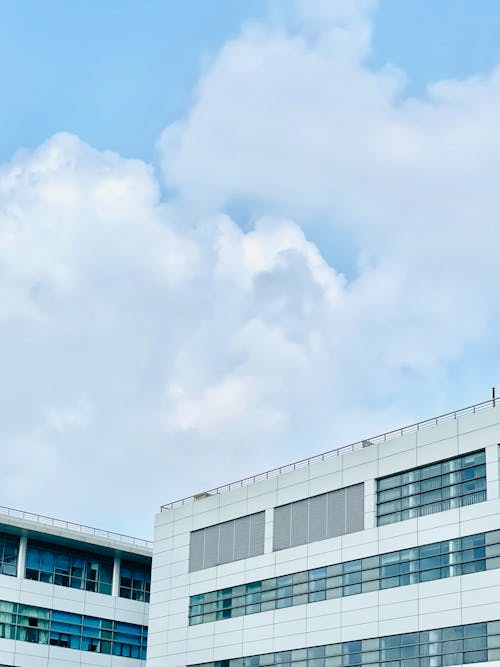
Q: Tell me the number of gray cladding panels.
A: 10